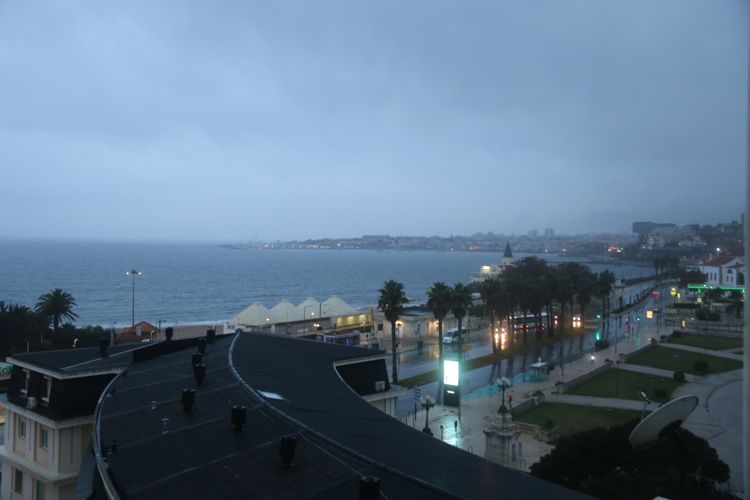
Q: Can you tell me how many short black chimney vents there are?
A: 10